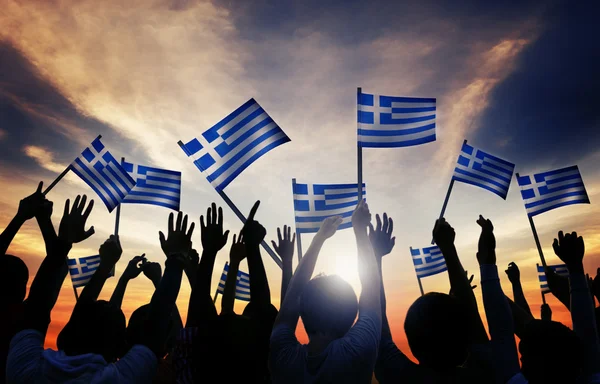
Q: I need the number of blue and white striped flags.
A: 11